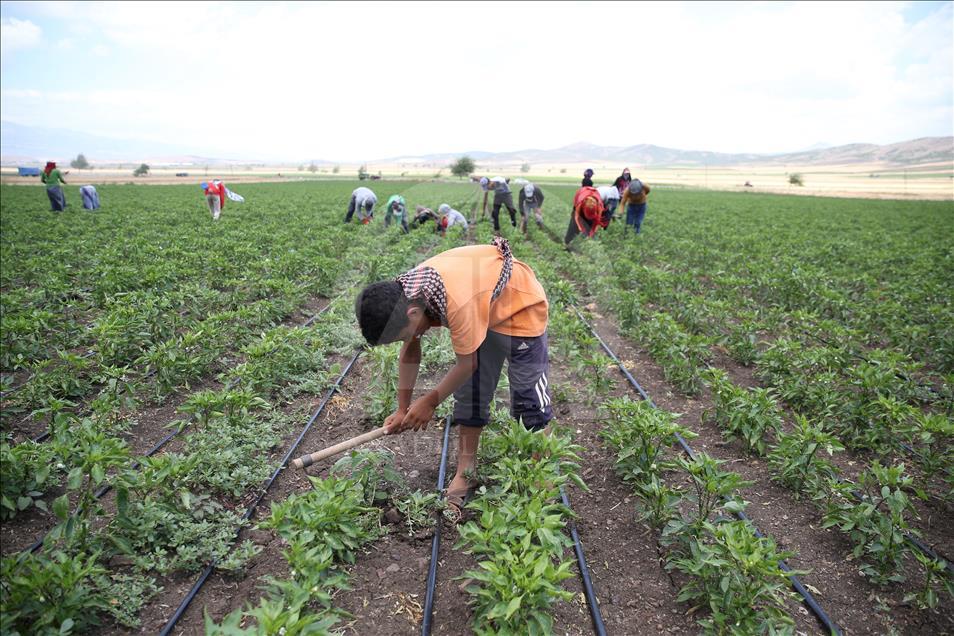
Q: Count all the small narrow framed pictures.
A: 0